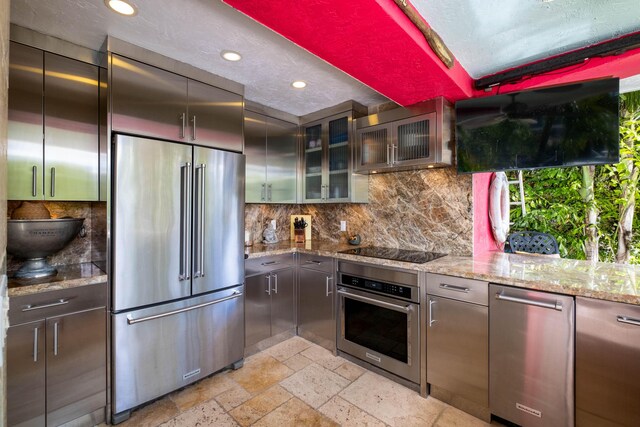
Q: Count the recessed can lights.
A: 3